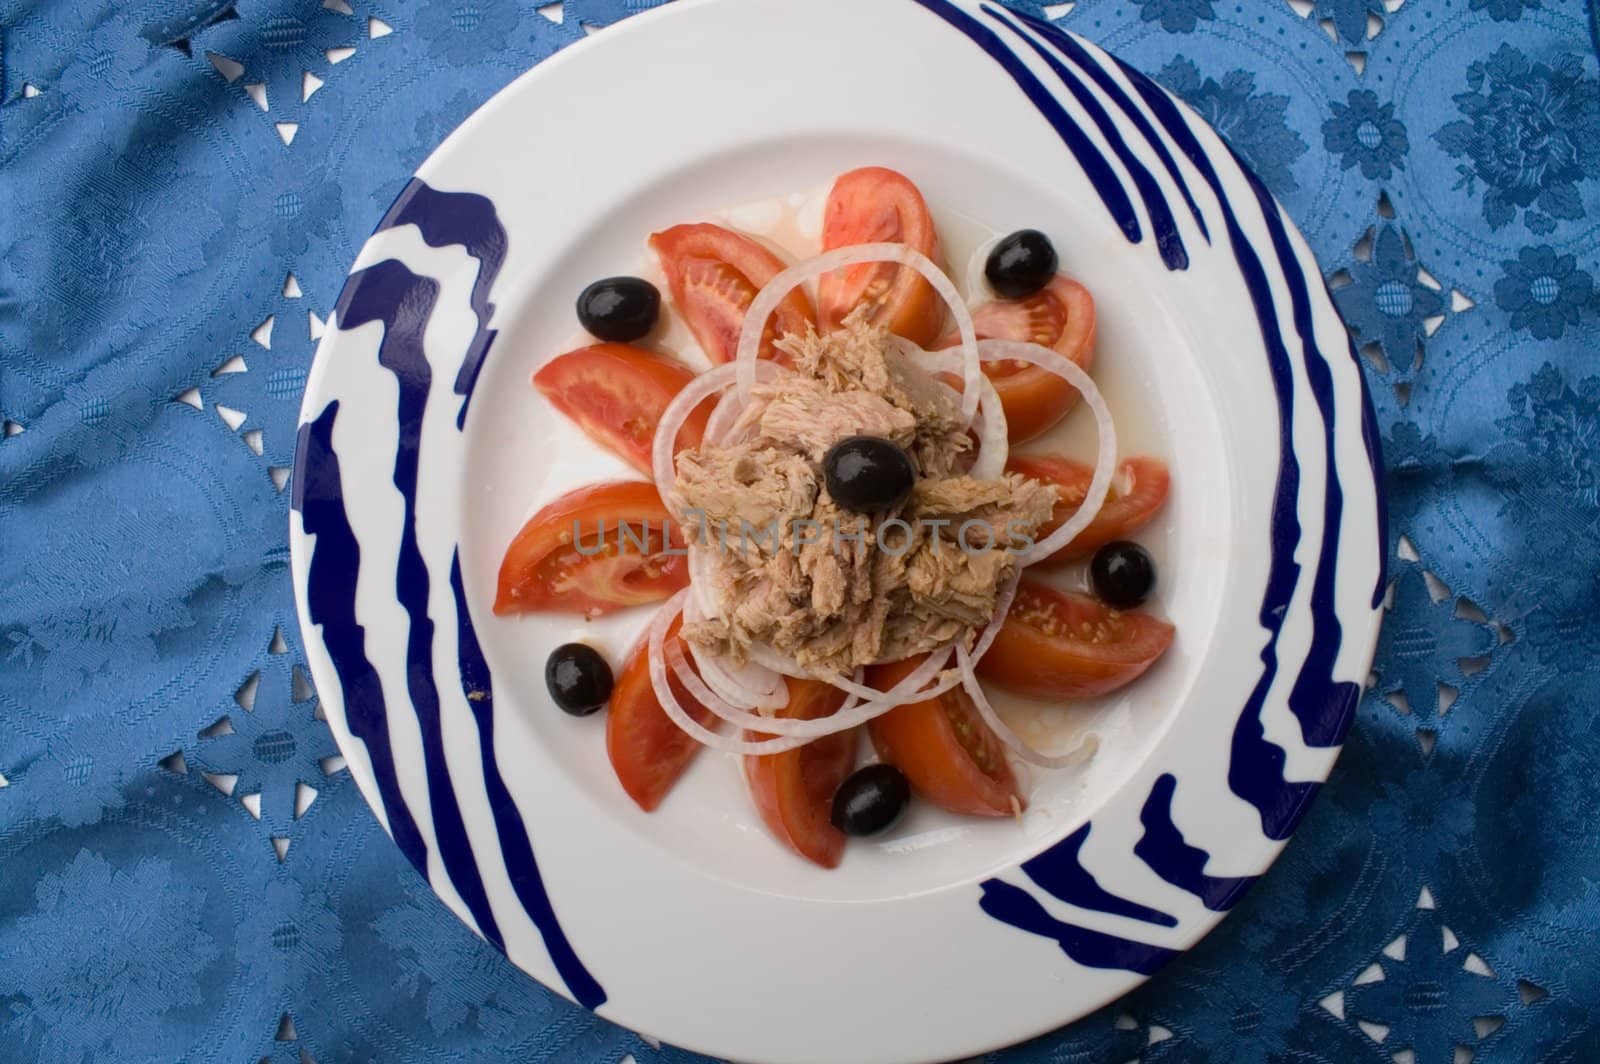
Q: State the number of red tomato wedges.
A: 10